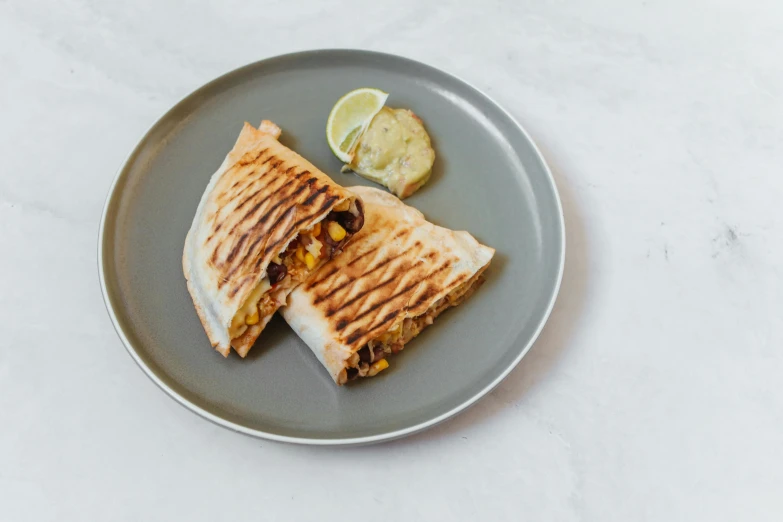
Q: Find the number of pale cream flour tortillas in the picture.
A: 2